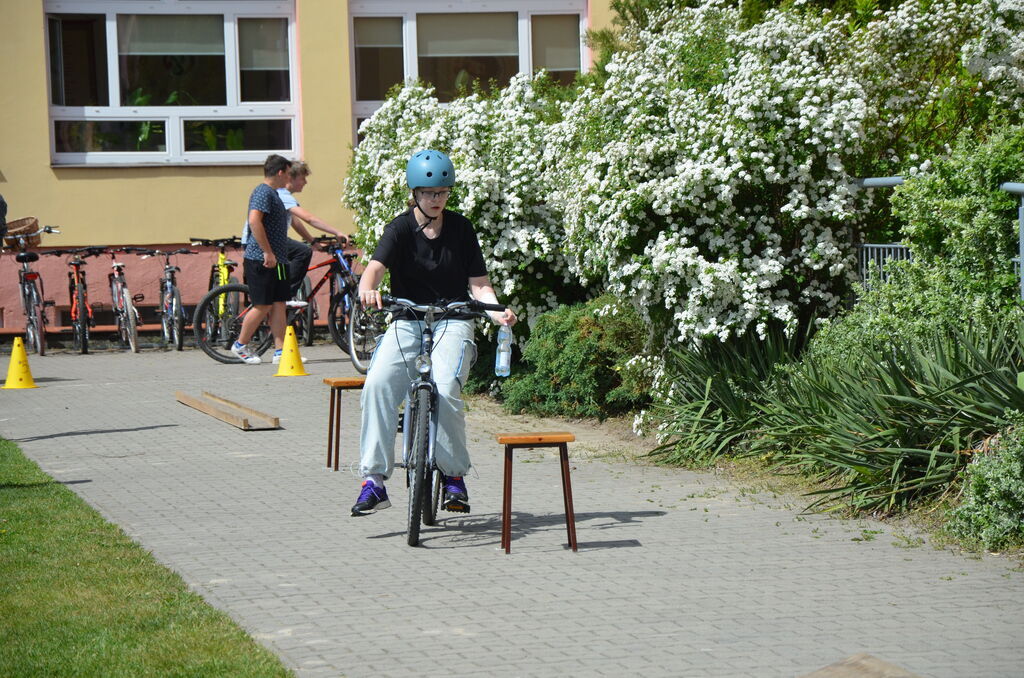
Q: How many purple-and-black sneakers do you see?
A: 2